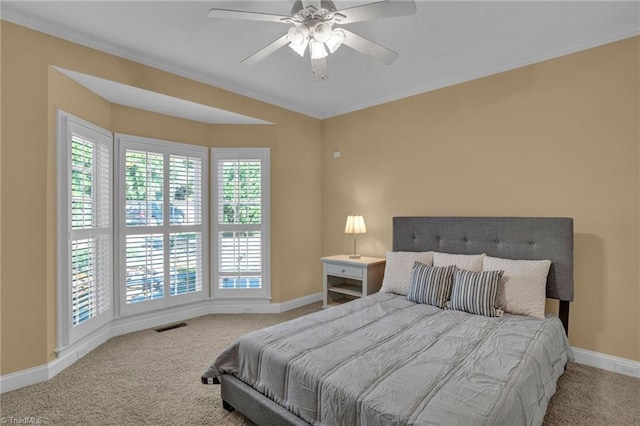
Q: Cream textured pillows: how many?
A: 3